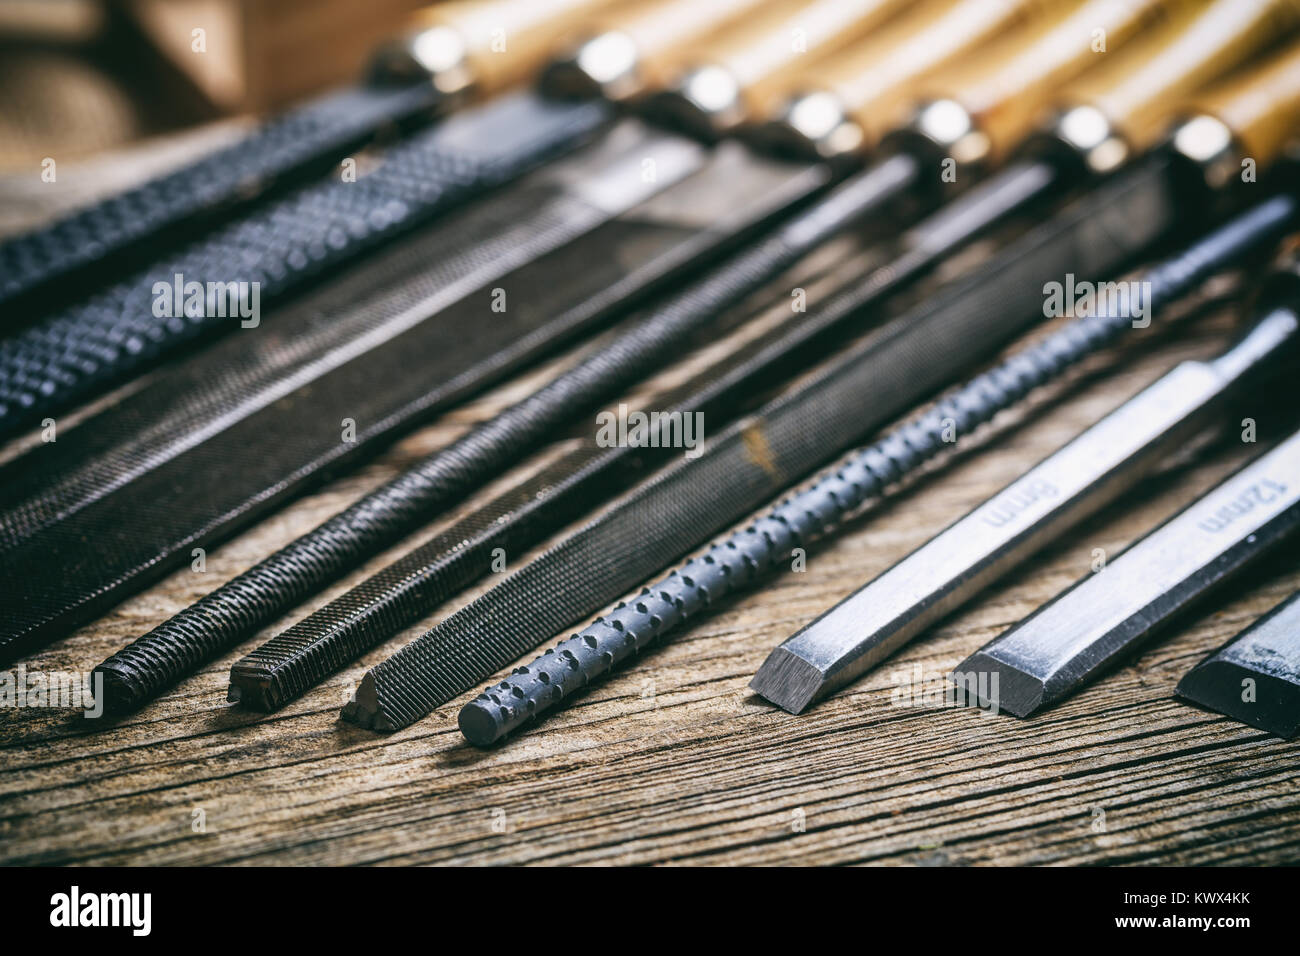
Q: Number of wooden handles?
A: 7